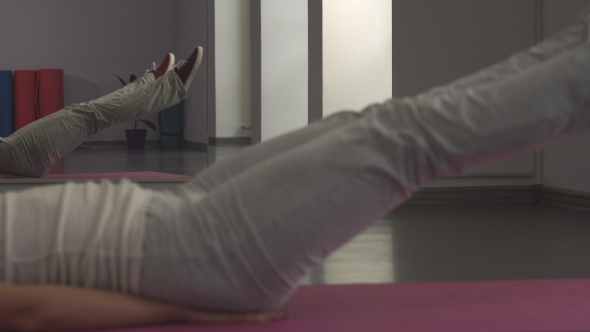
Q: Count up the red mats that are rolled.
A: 2